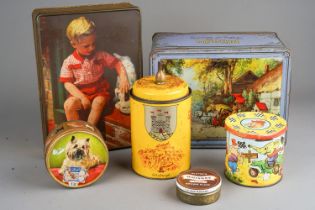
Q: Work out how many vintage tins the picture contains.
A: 6